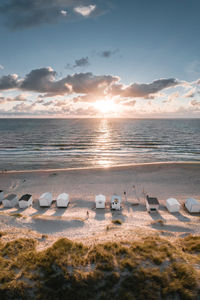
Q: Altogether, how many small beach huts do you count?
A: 10